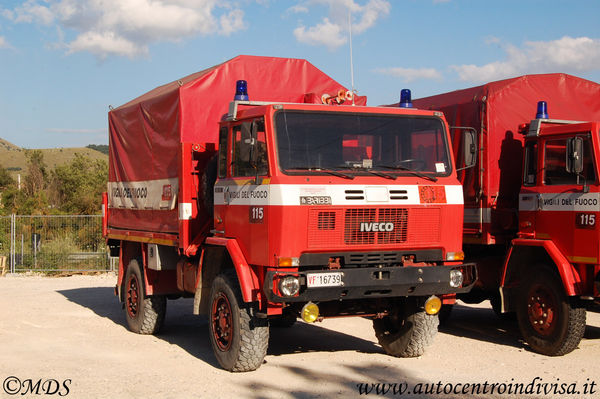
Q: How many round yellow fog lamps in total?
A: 2